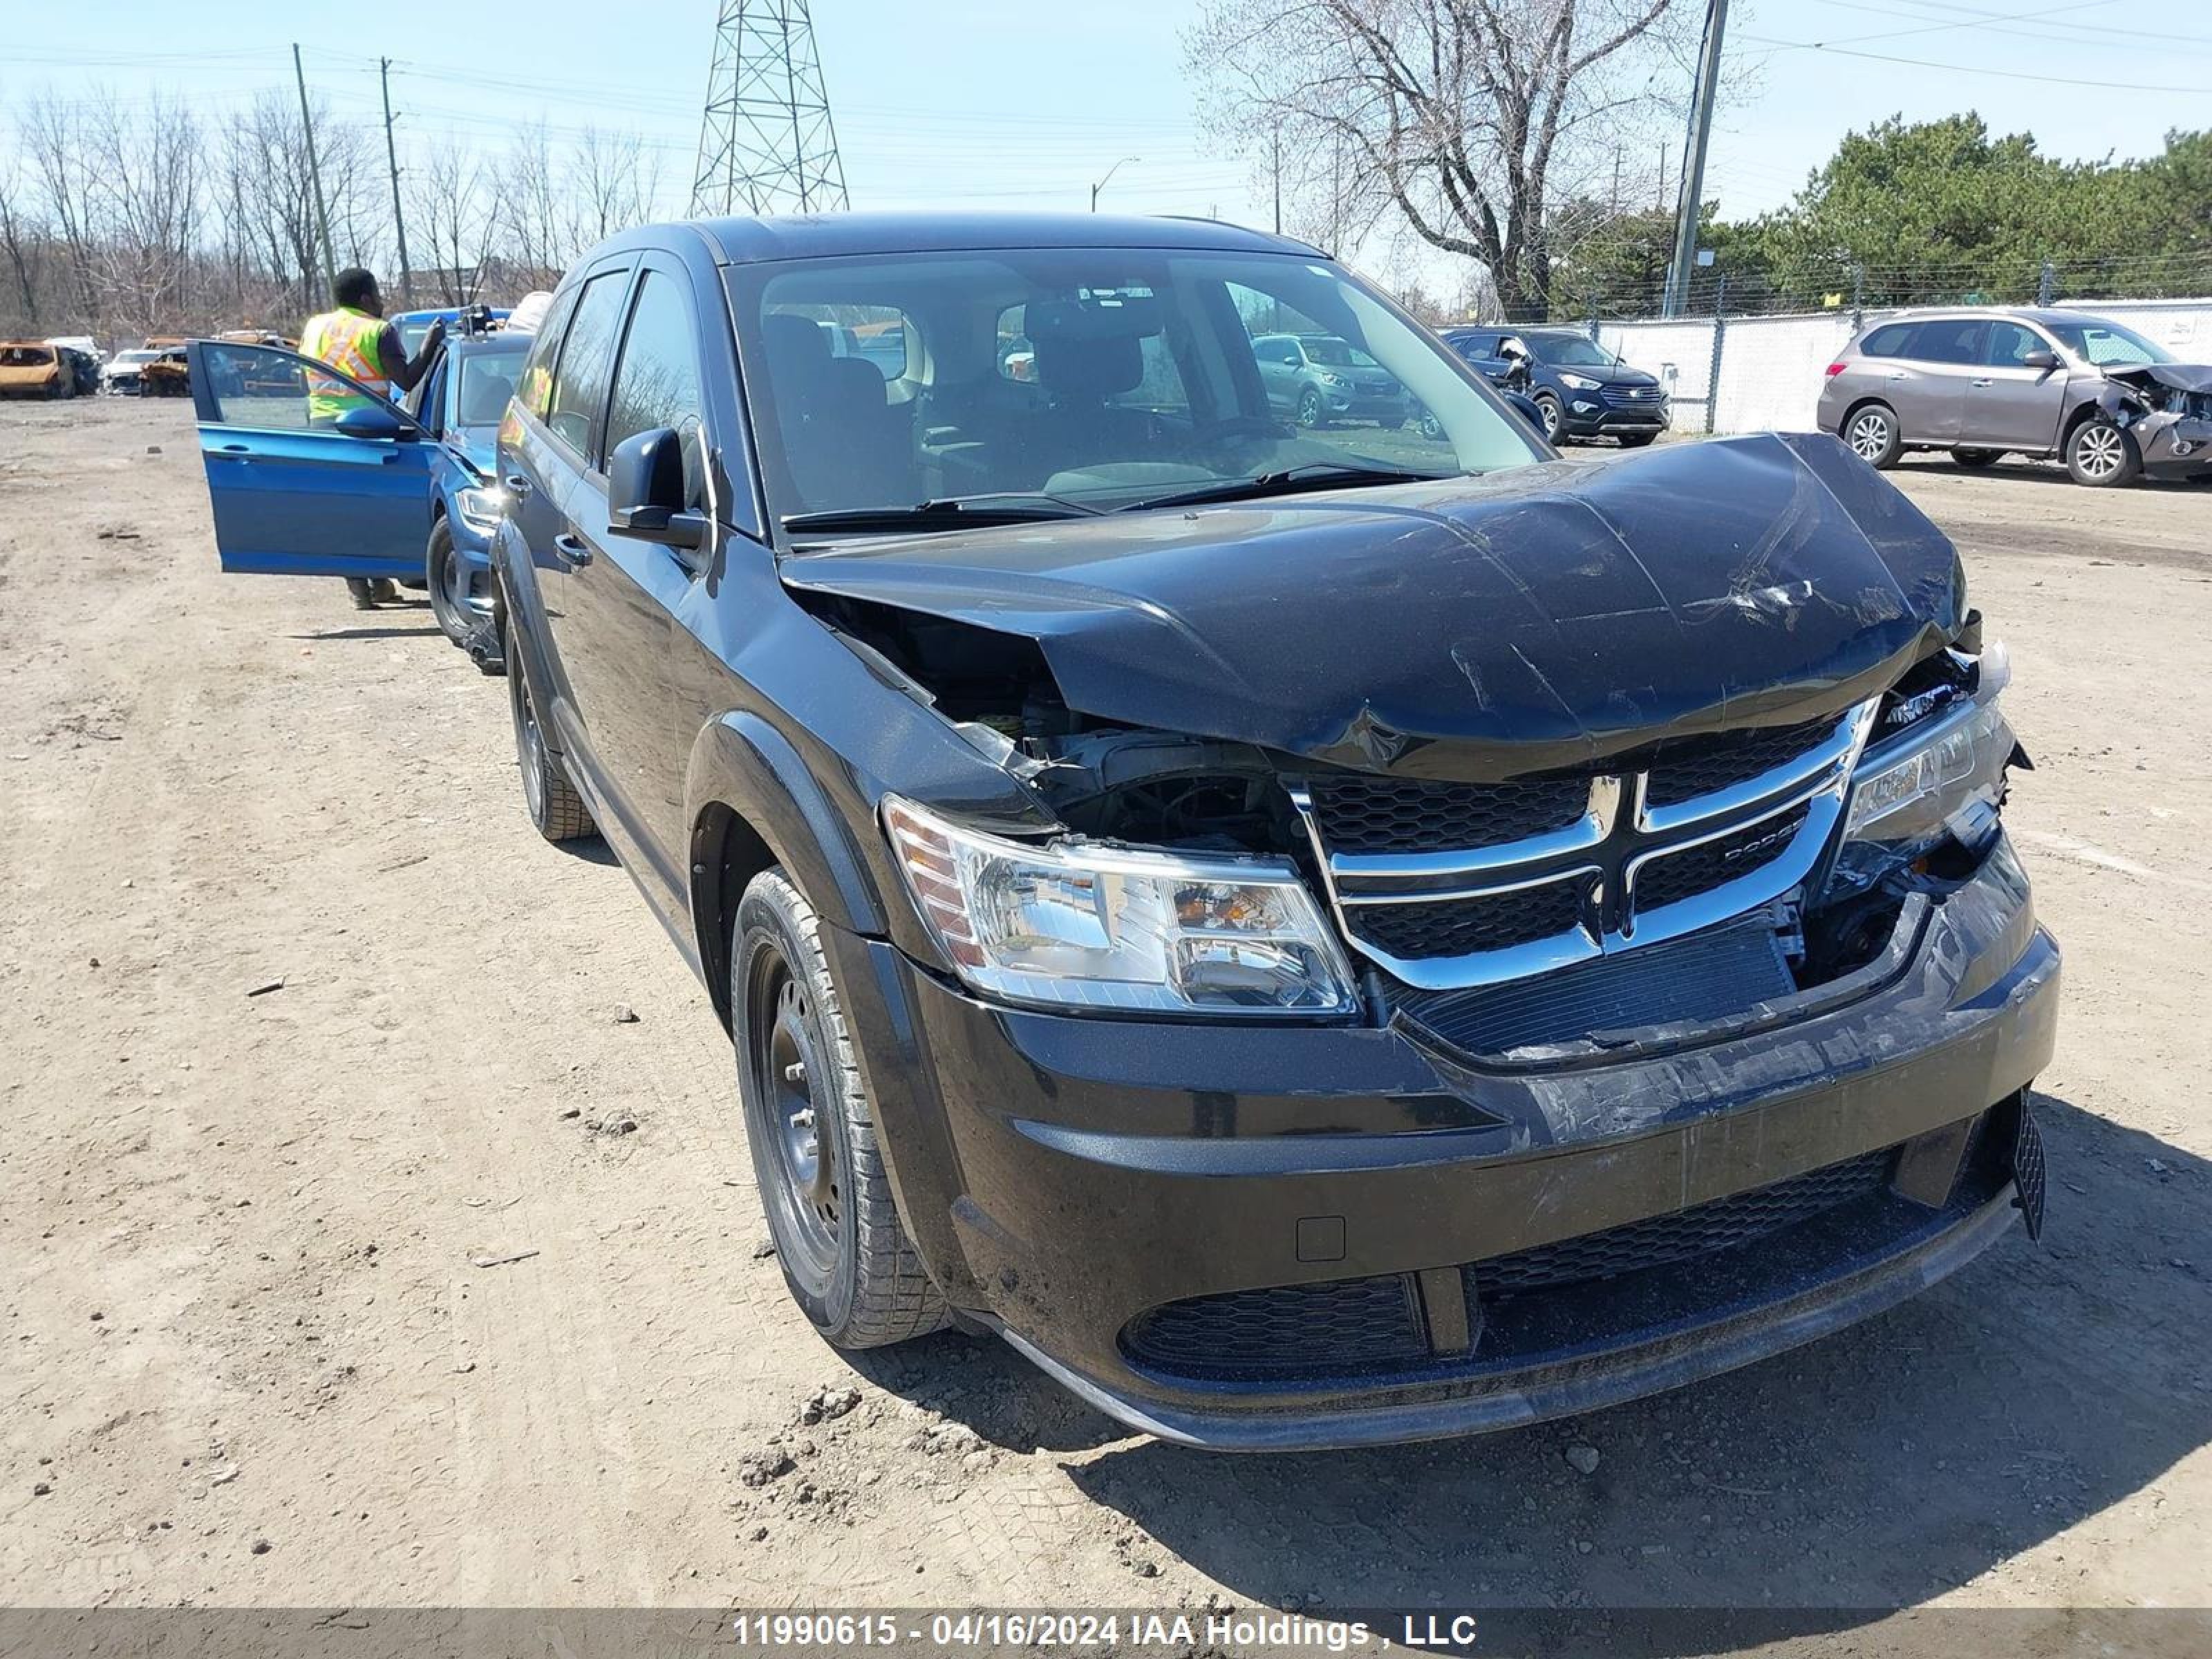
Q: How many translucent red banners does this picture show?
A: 0